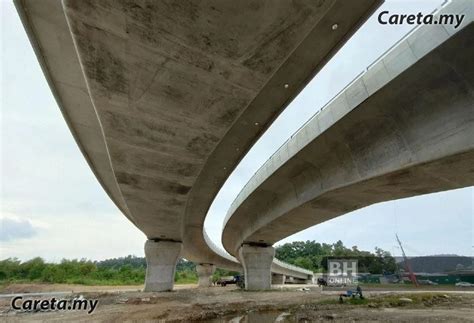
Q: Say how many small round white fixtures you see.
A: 5